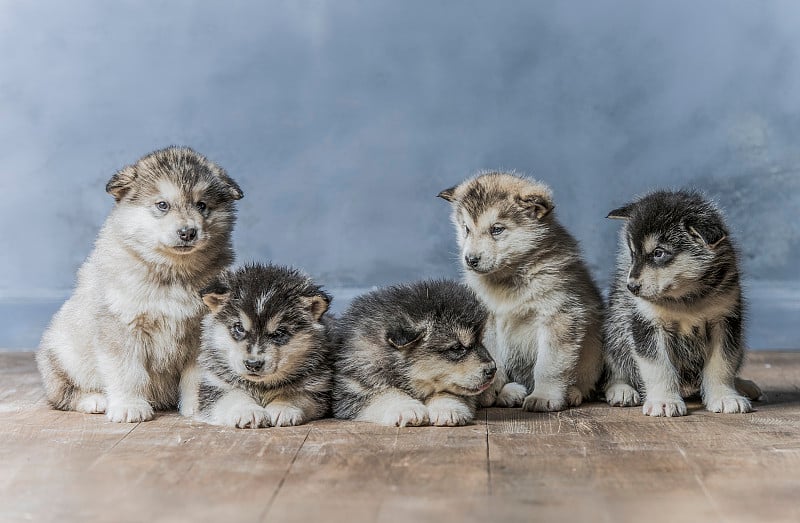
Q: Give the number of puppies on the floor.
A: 5